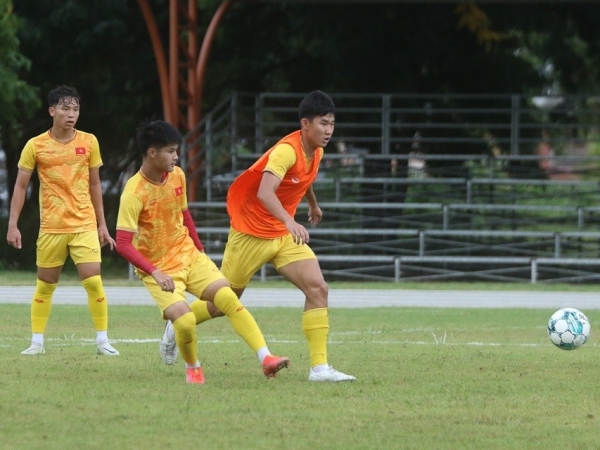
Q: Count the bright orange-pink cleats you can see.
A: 2